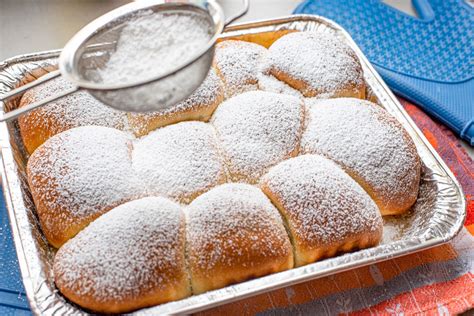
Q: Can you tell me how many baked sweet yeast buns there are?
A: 11